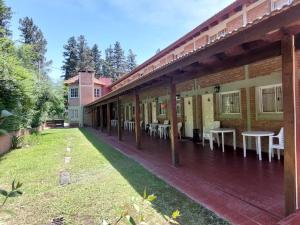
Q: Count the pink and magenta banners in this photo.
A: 0